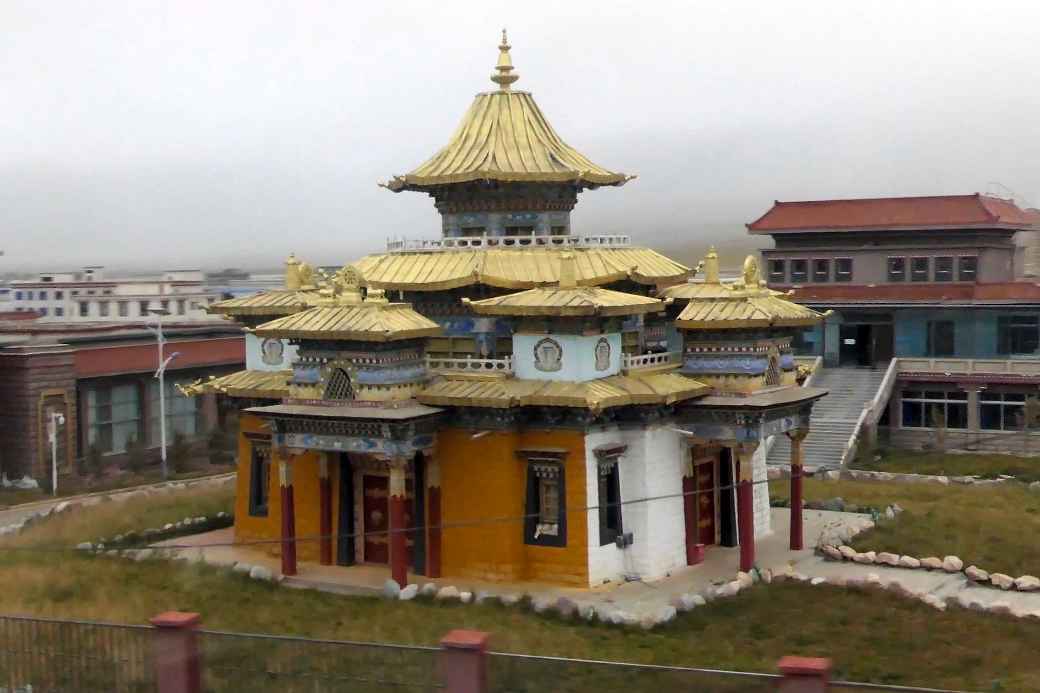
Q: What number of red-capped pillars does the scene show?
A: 3